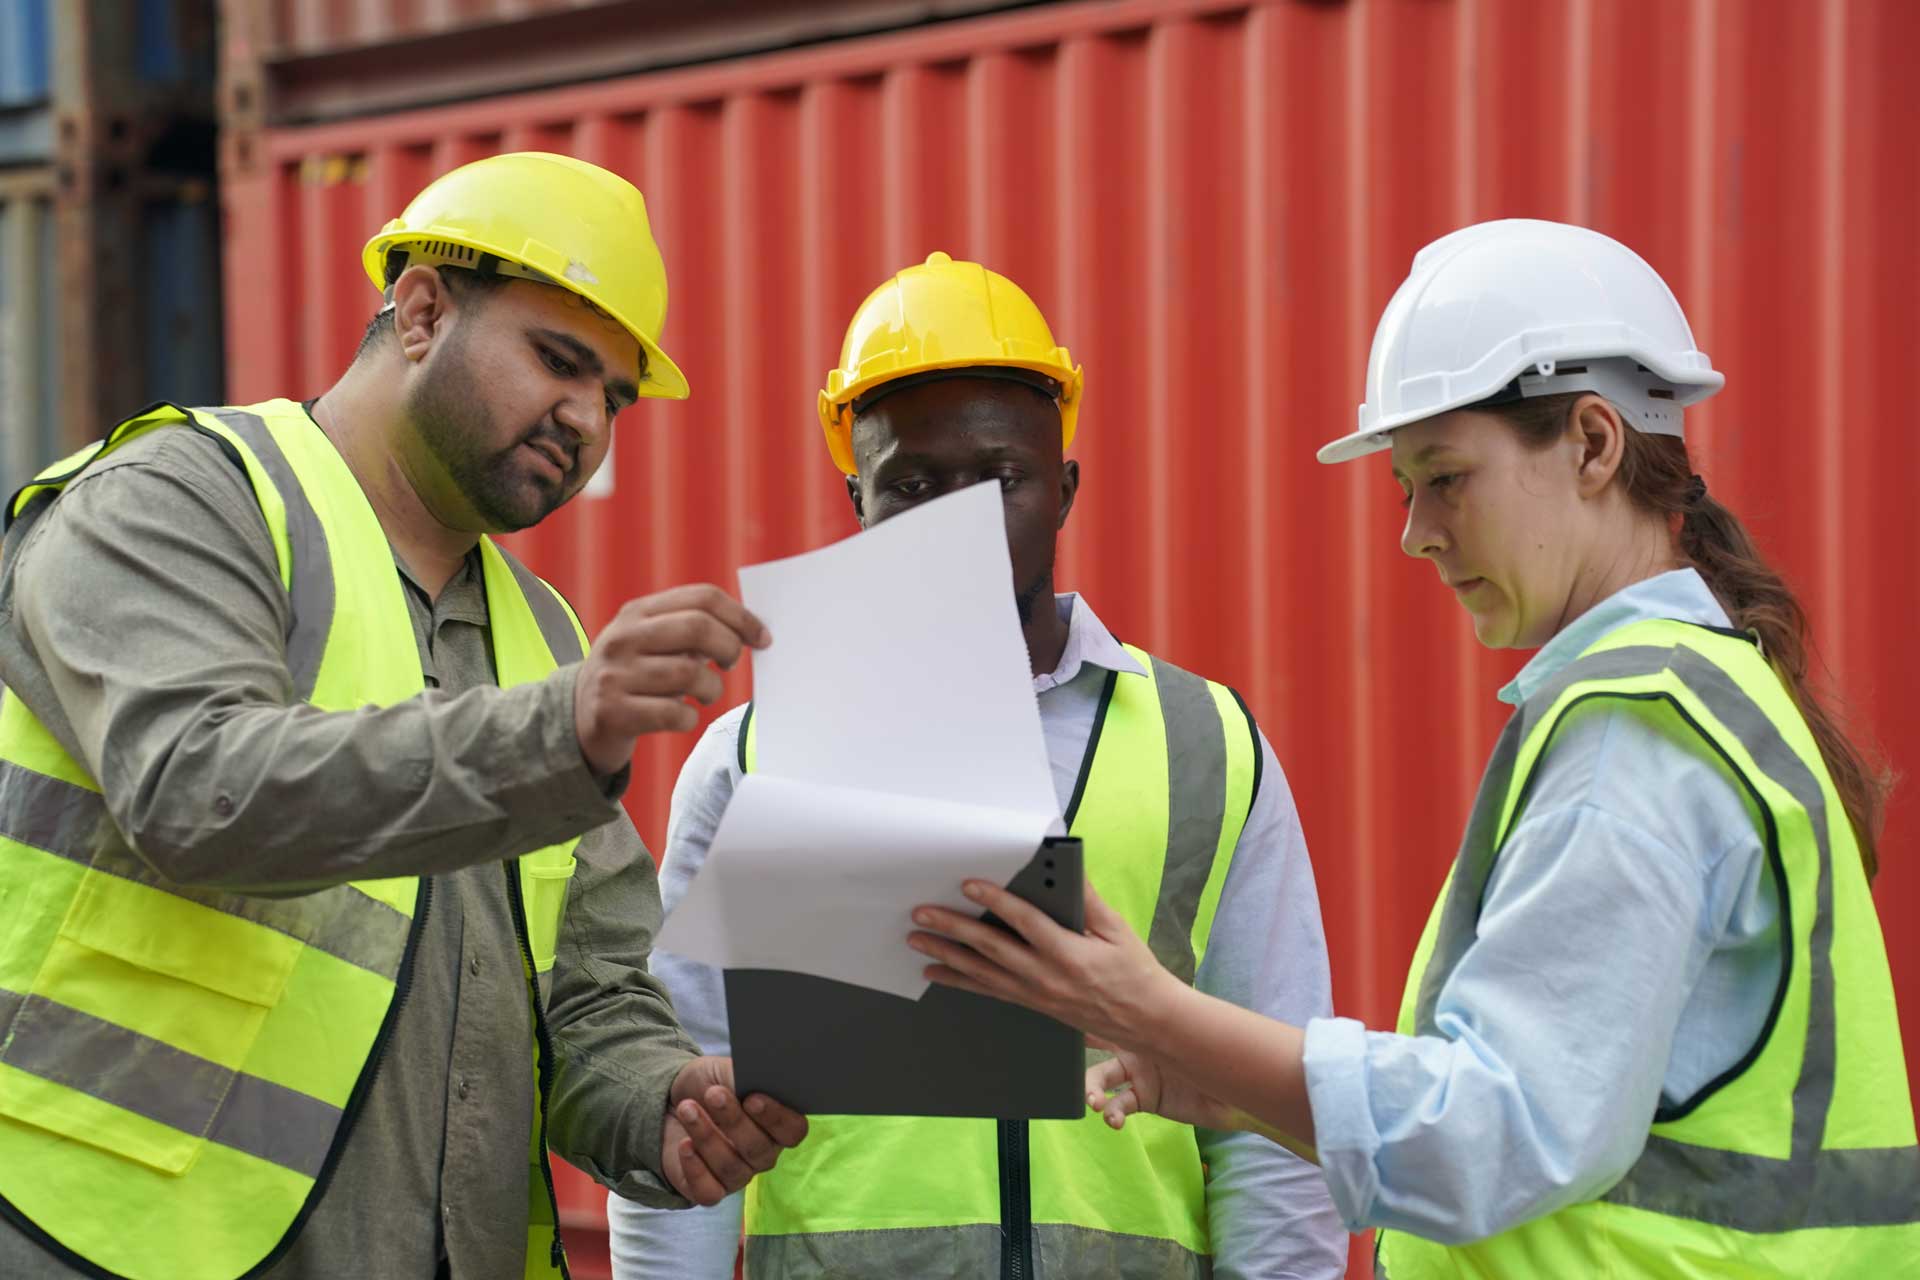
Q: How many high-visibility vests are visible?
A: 3